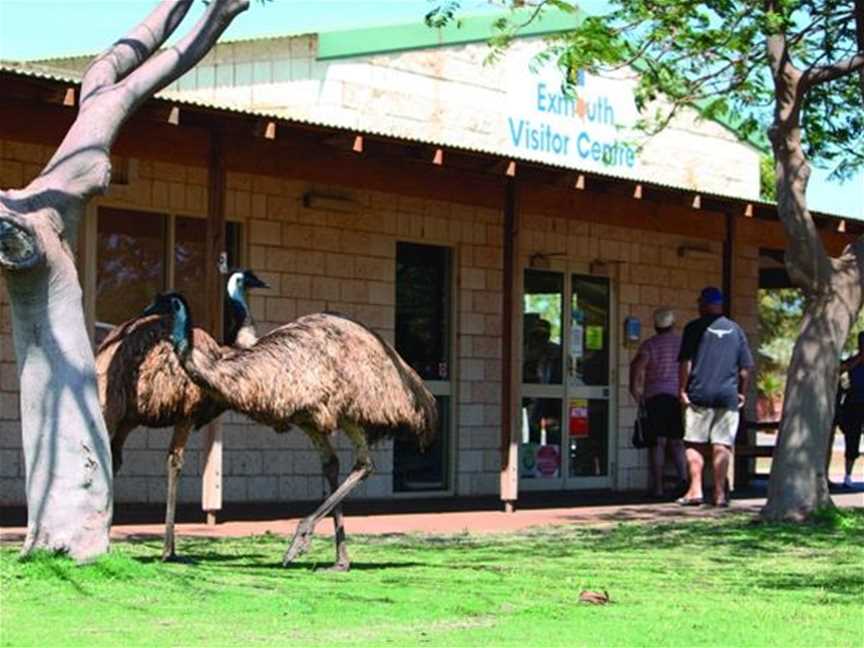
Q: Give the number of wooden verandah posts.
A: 3